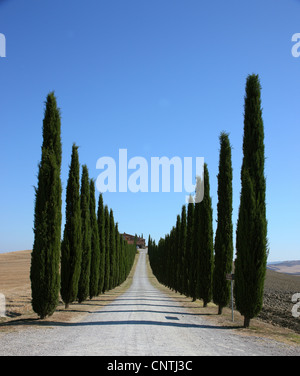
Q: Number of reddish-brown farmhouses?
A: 1